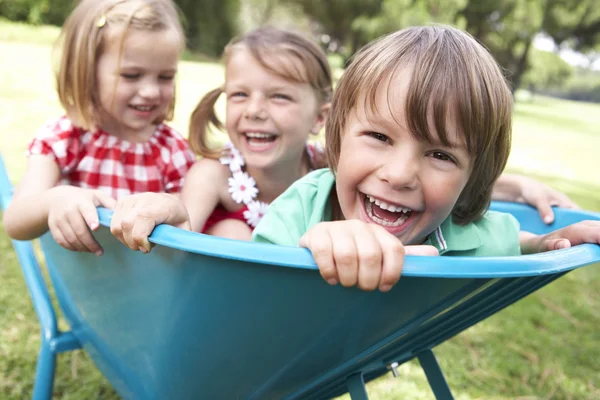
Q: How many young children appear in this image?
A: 3